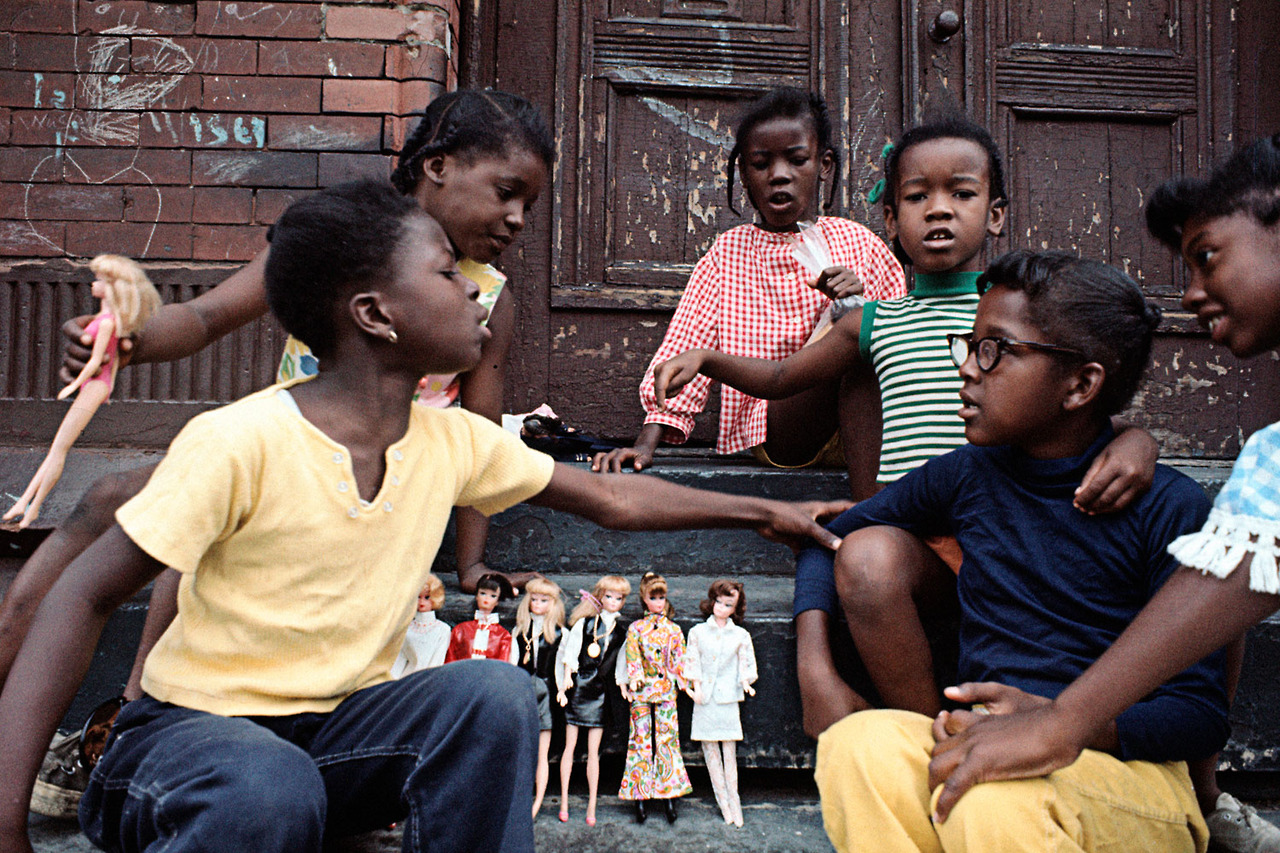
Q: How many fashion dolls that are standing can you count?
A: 6